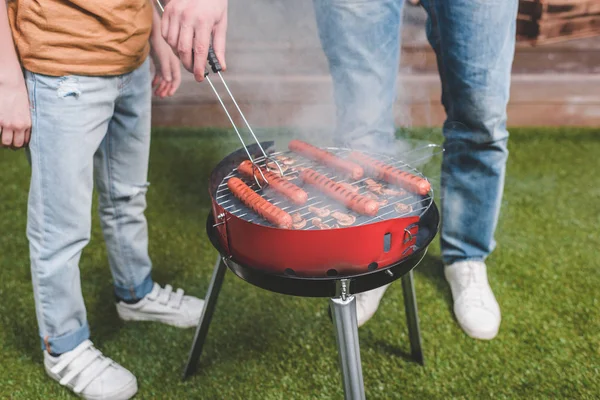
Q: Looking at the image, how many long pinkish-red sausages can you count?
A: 5